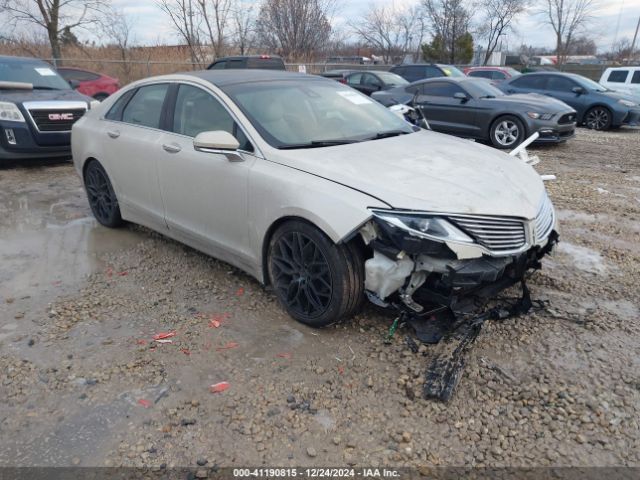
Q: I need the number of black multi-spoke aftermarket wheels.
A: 2